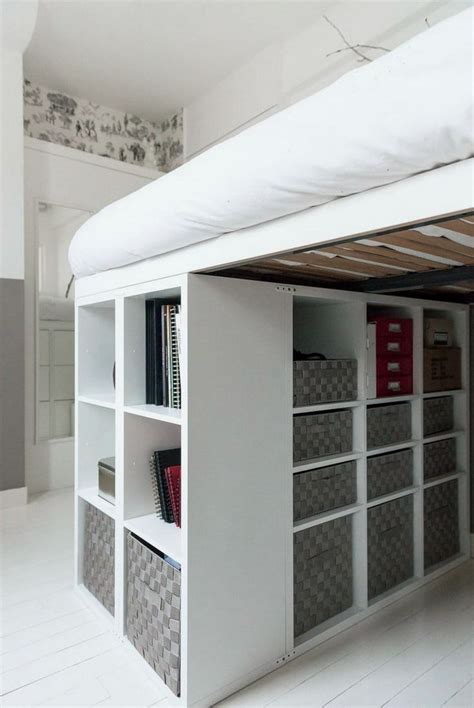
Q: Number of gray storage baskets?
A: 12